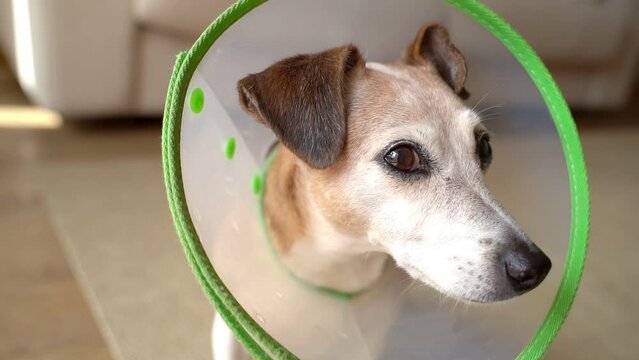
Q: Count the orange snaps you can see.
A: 0